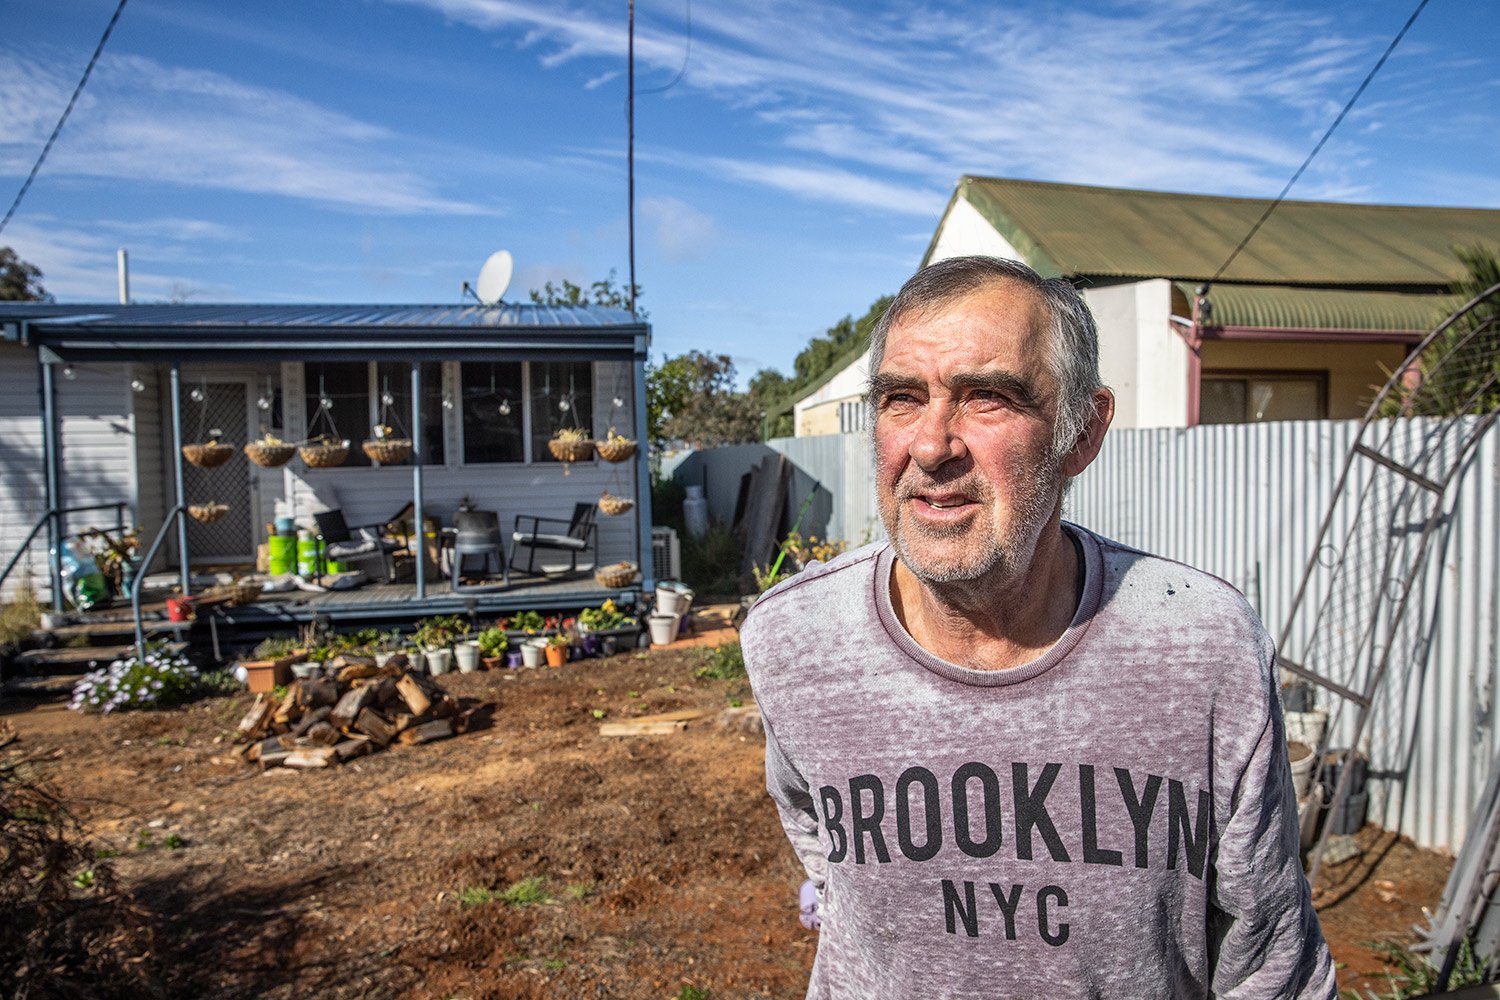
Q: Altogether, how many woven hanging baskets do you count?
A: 9